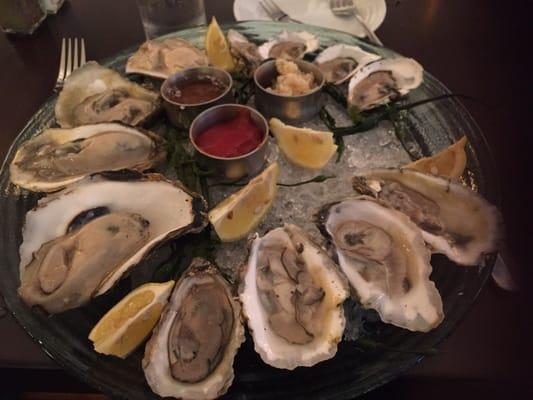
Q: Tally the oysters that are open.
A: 12